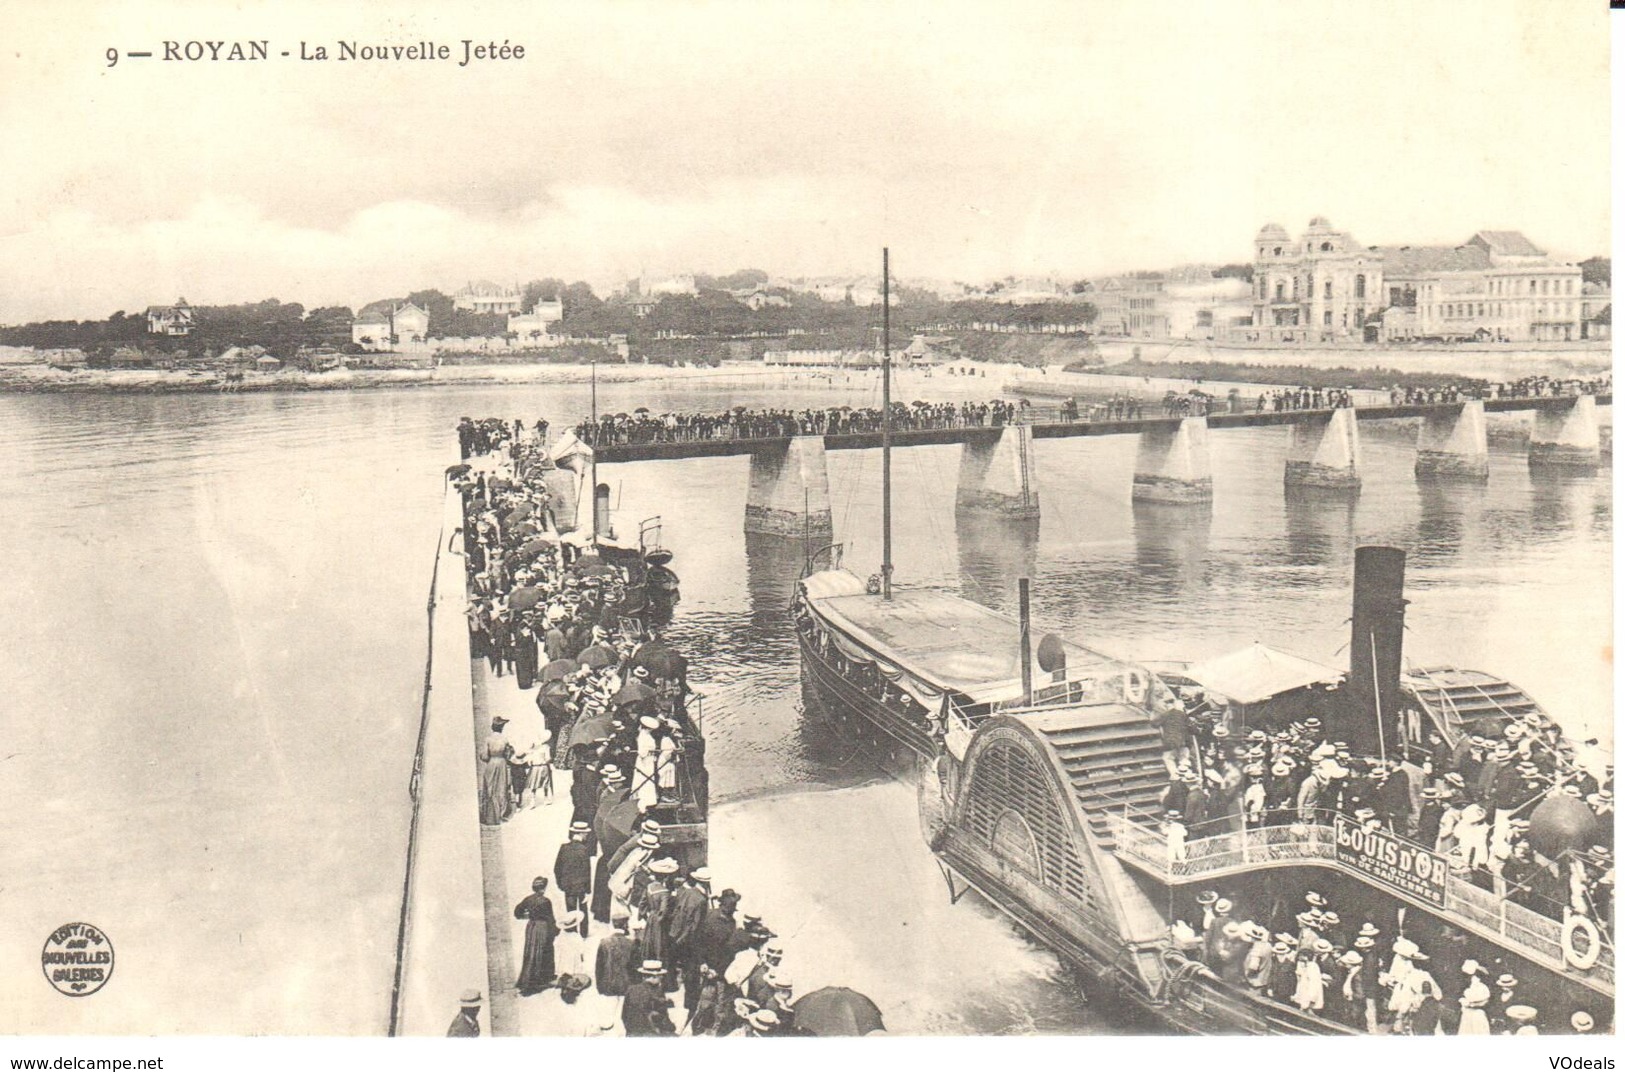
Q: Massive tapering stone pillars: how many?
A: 6